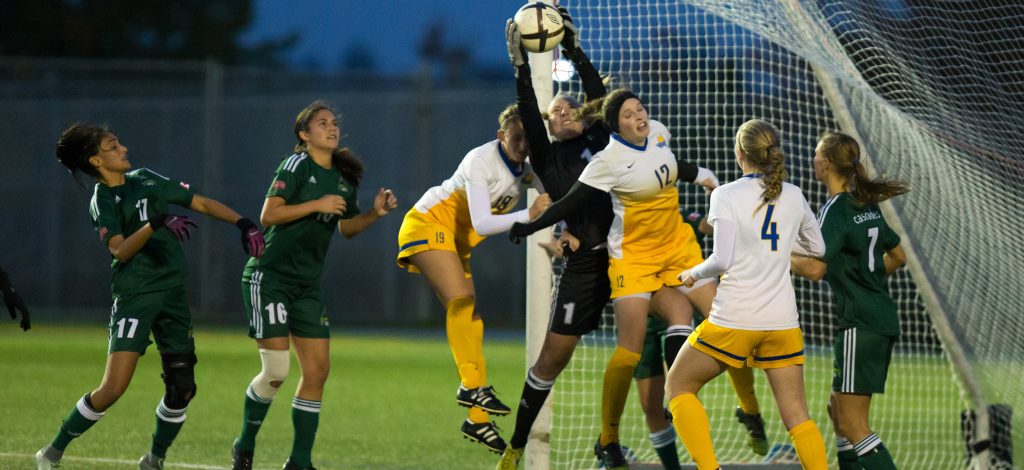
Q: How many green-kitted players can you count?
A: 4